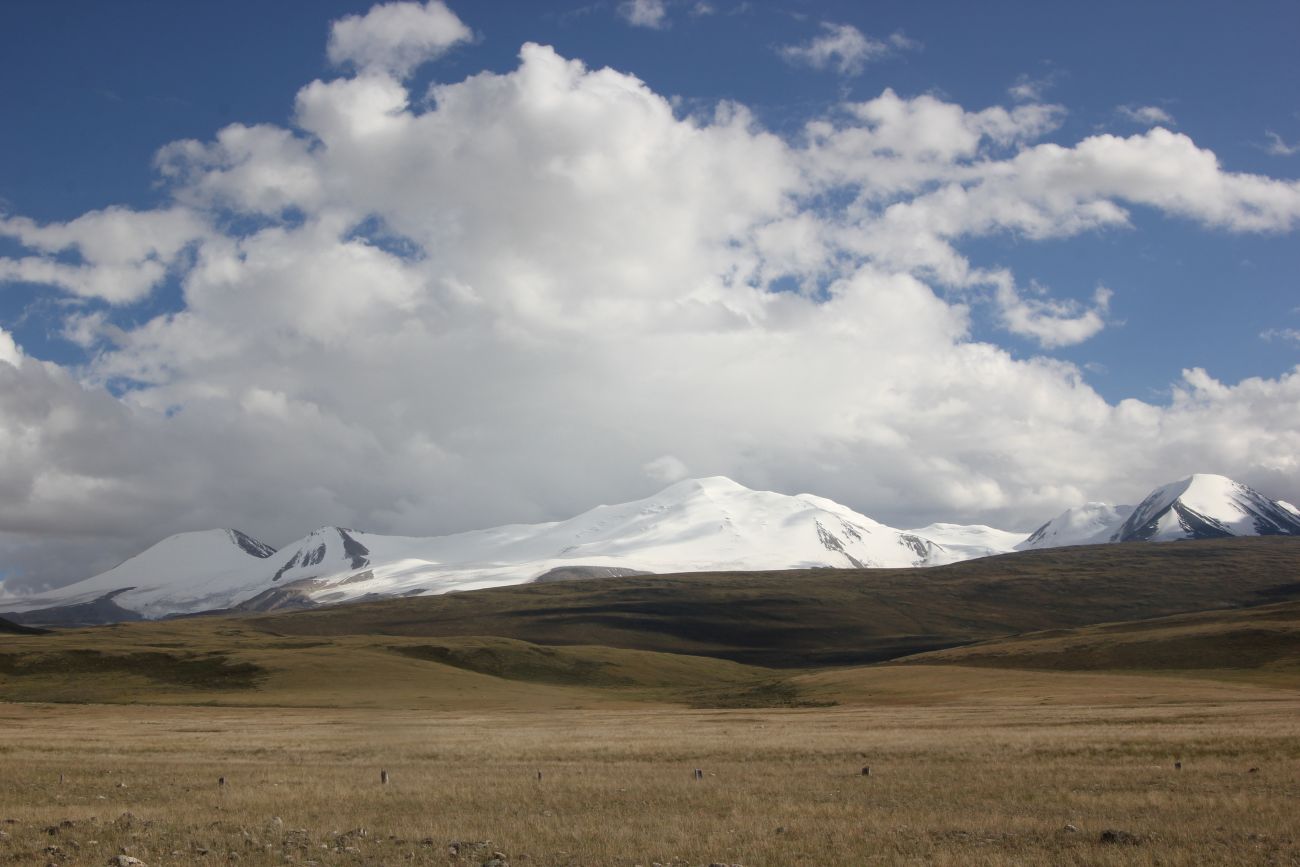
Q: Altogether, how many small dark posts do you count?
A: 7